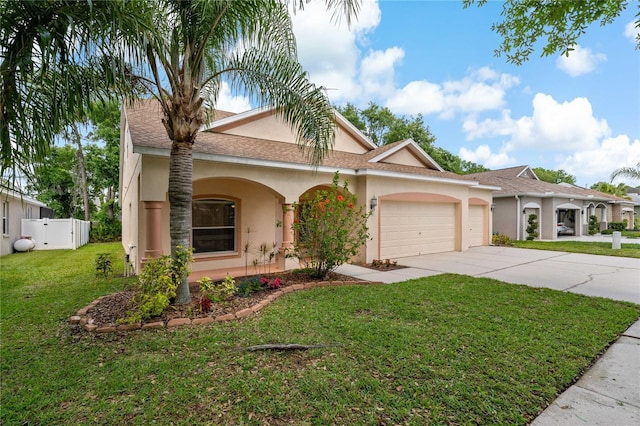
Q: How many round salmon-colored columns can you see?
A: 2